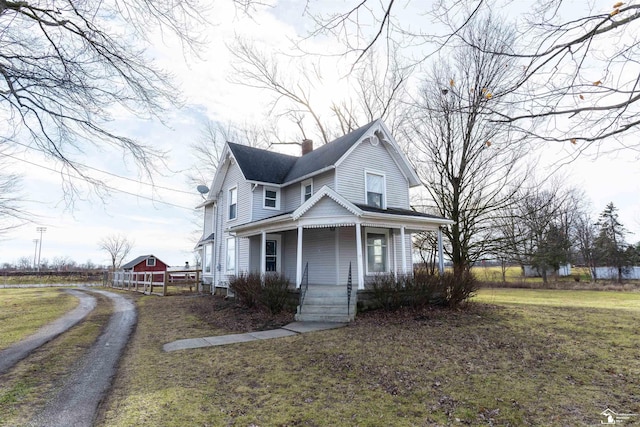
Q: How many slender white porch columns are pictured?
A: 5